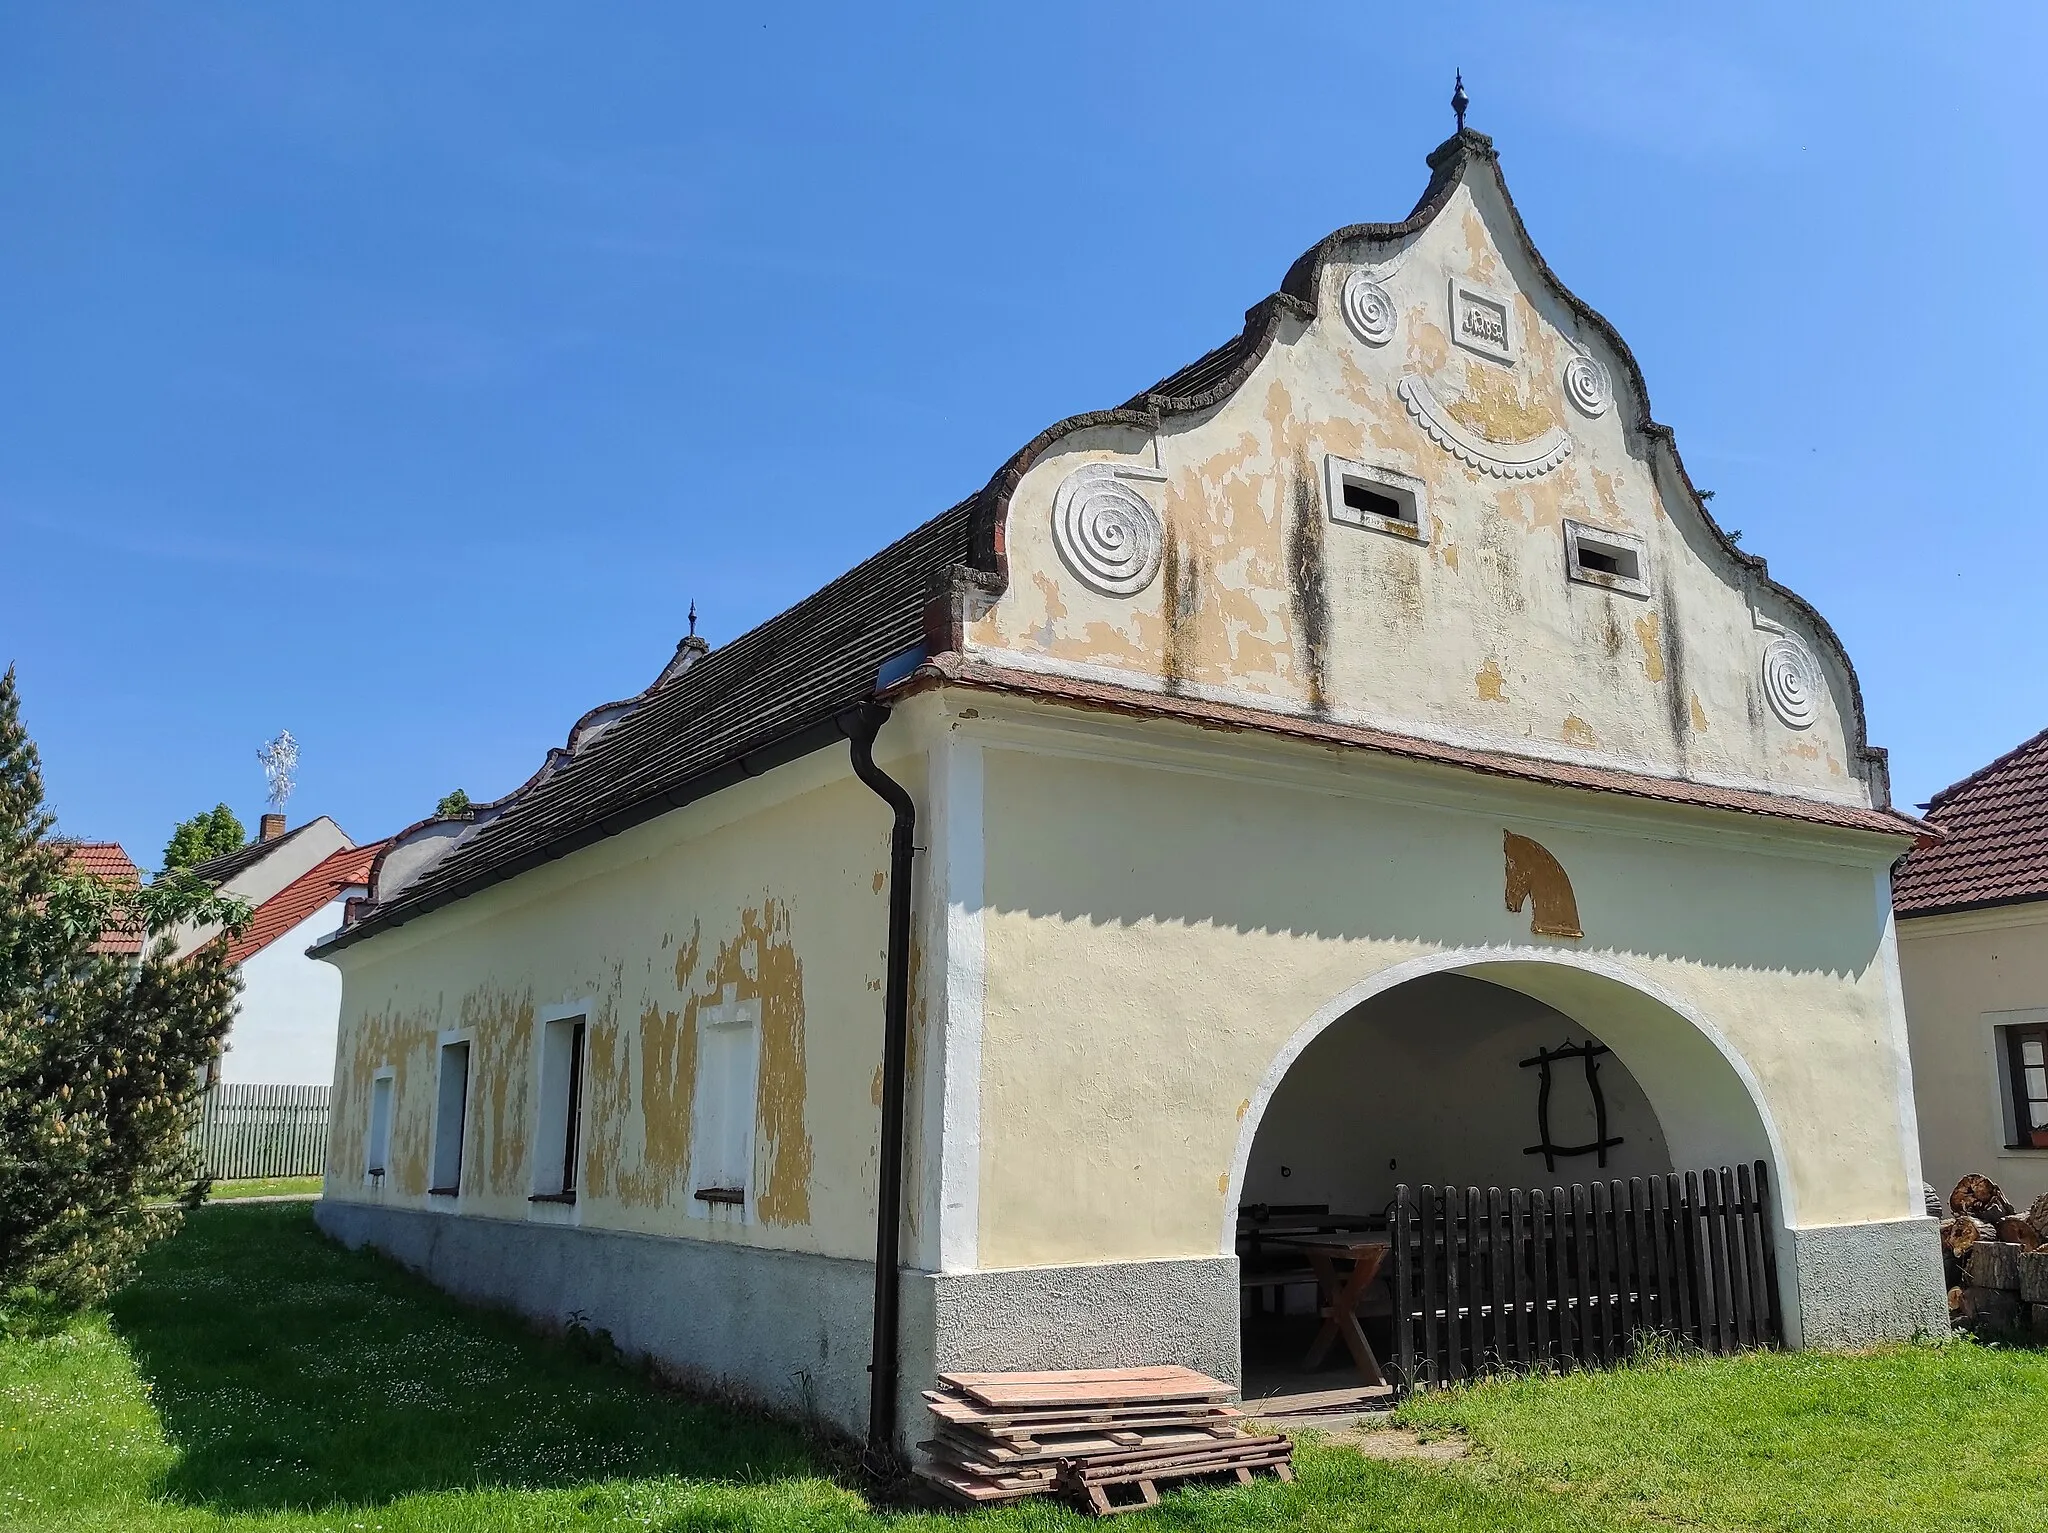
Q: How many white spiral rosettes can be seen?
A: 4